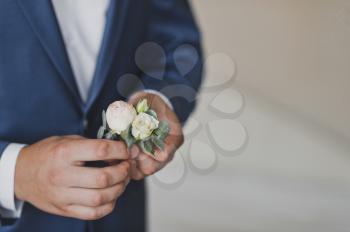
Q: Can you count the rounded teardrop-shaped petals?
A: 8